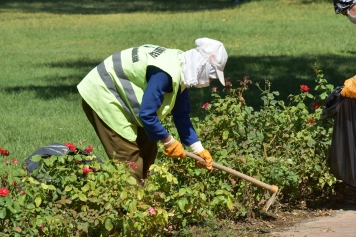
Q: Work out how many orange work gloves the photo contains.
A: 3